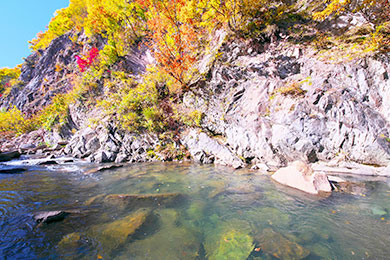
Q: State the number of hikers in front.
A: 0